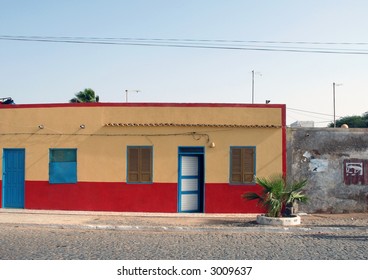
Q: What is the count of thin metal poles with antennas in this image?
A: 3